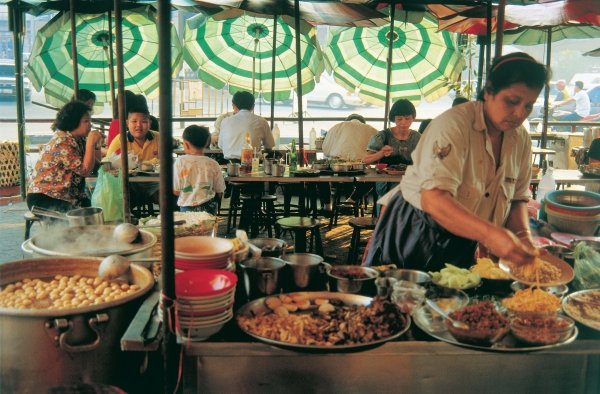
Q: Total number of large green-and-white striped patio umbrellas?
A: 3